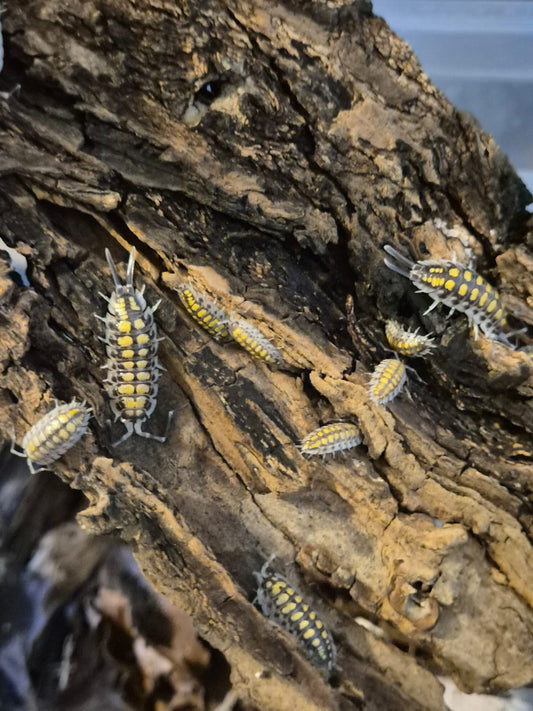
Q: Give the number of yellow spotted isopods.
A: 9